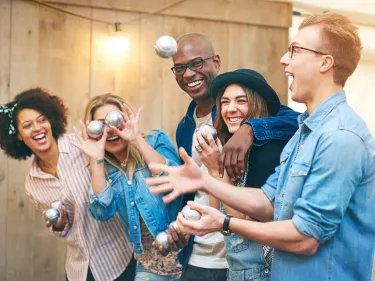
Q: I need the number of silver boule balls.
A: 9